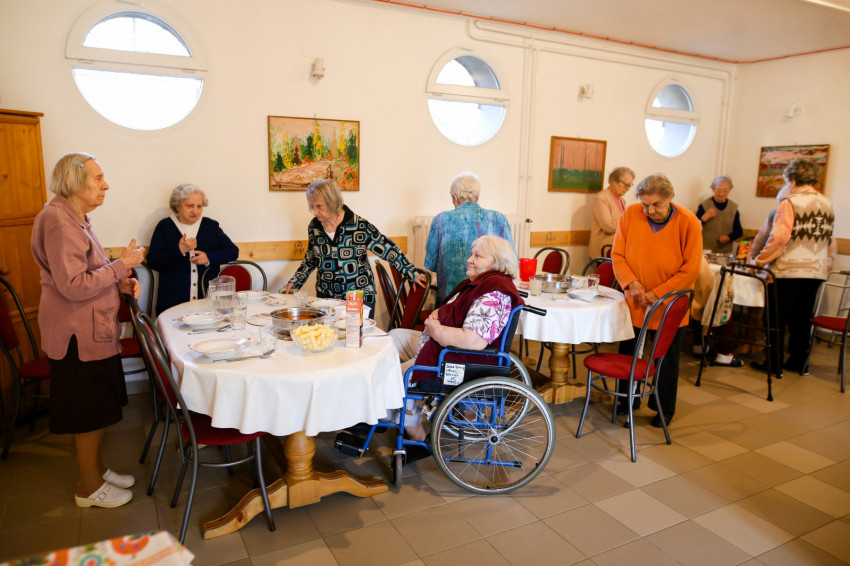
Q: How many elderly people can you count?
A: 10